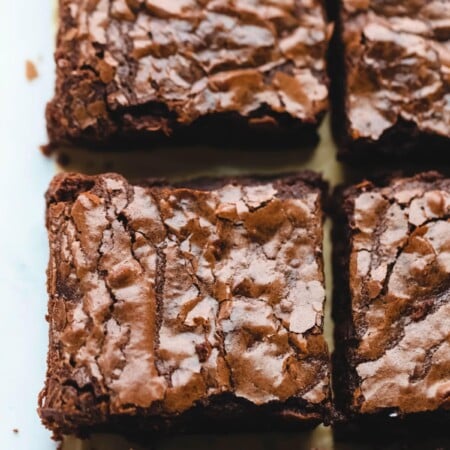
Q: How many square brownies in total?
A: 4